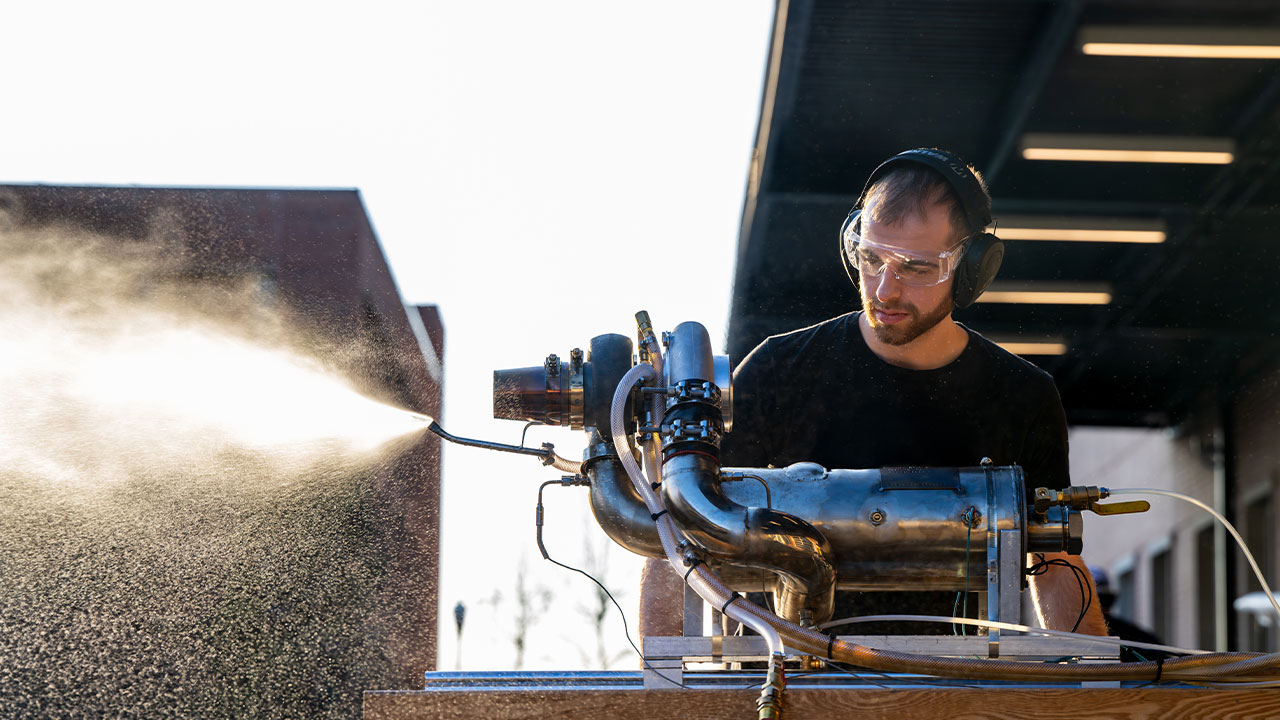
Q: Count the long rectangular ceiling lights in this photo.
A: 5